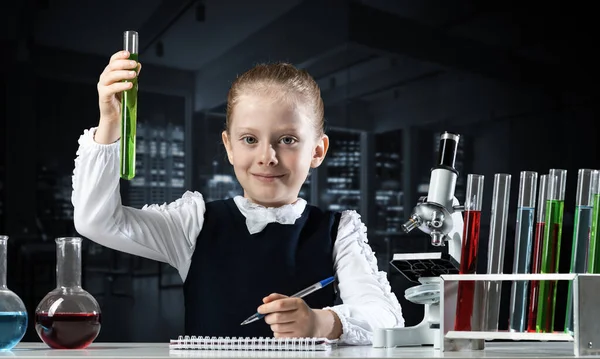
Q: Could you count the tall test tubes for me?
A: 8